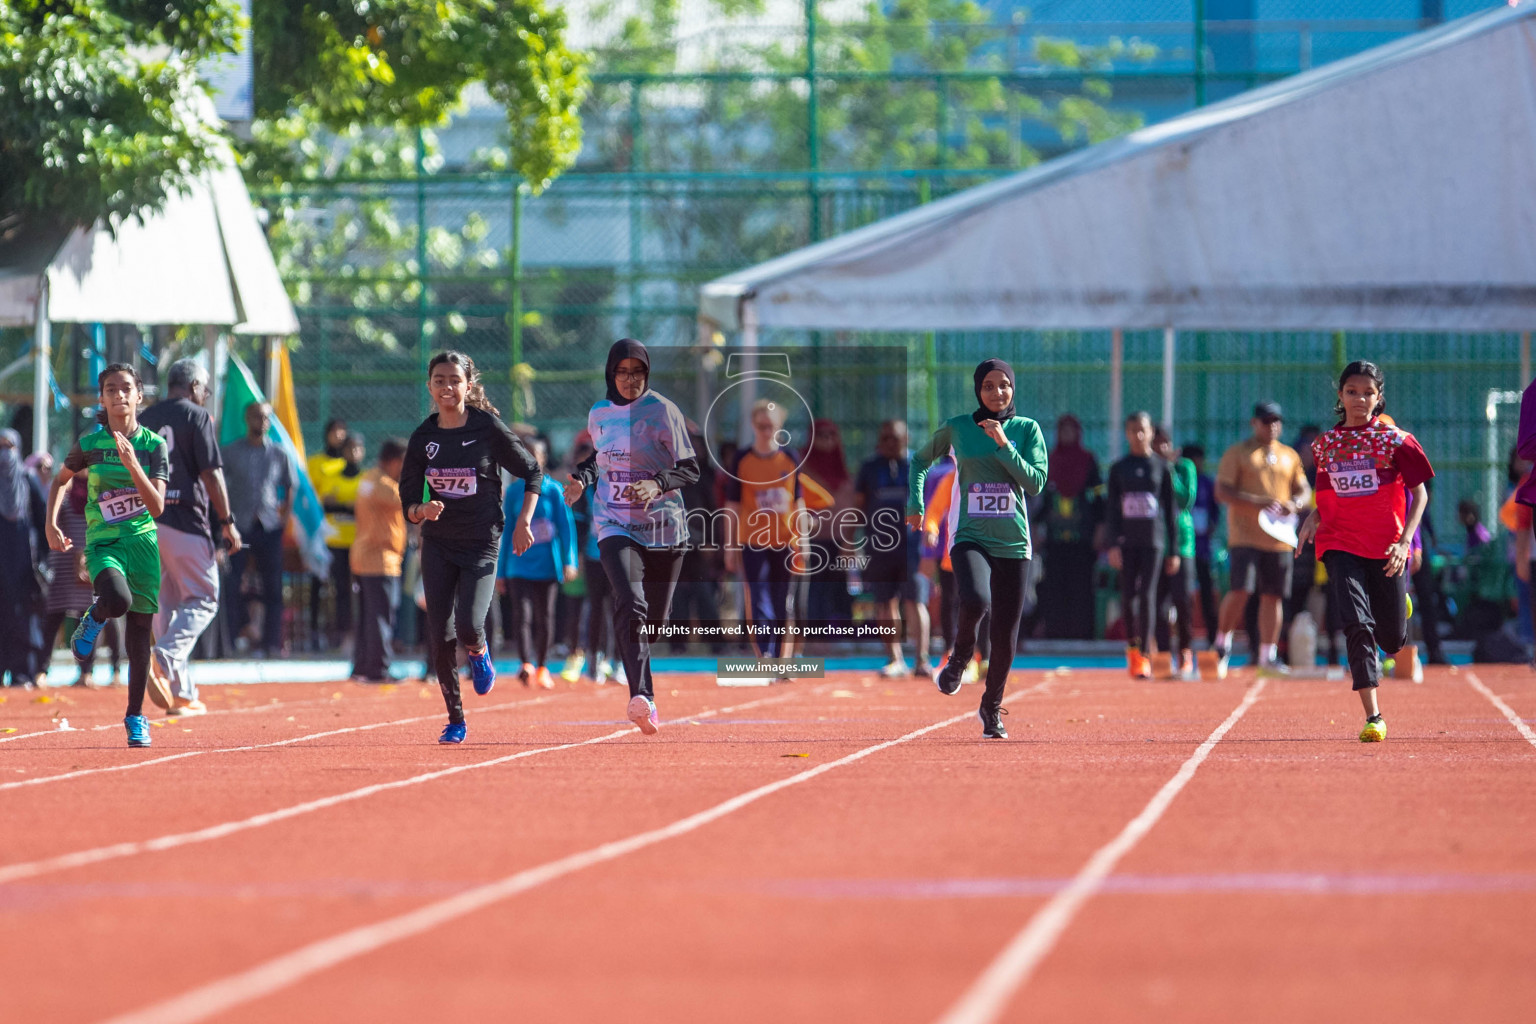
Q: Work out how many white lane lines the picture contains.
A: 6